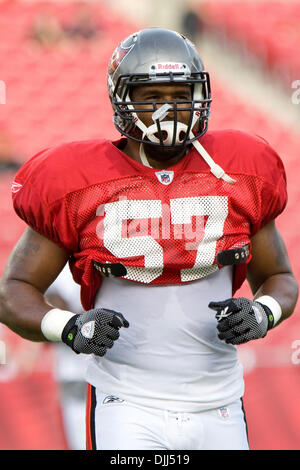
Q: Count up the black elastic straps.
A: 2